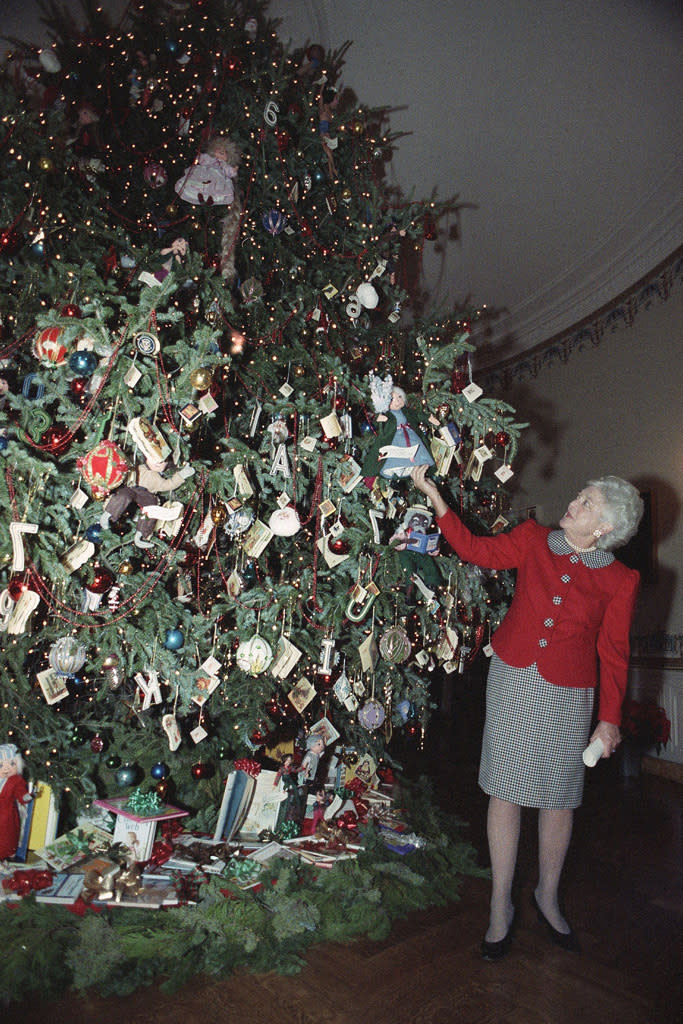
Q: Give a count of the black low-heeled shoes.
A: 2